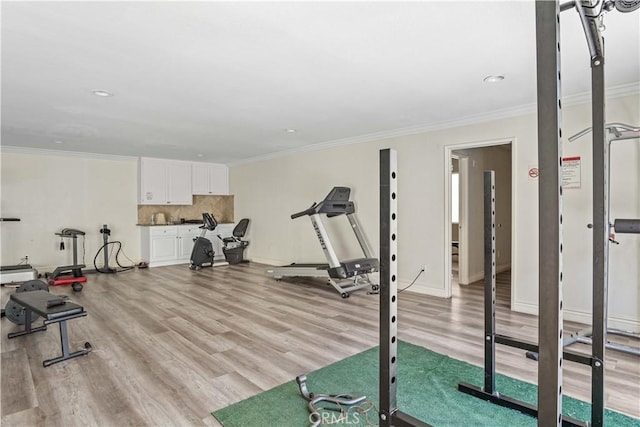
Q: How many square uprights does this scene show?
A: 4